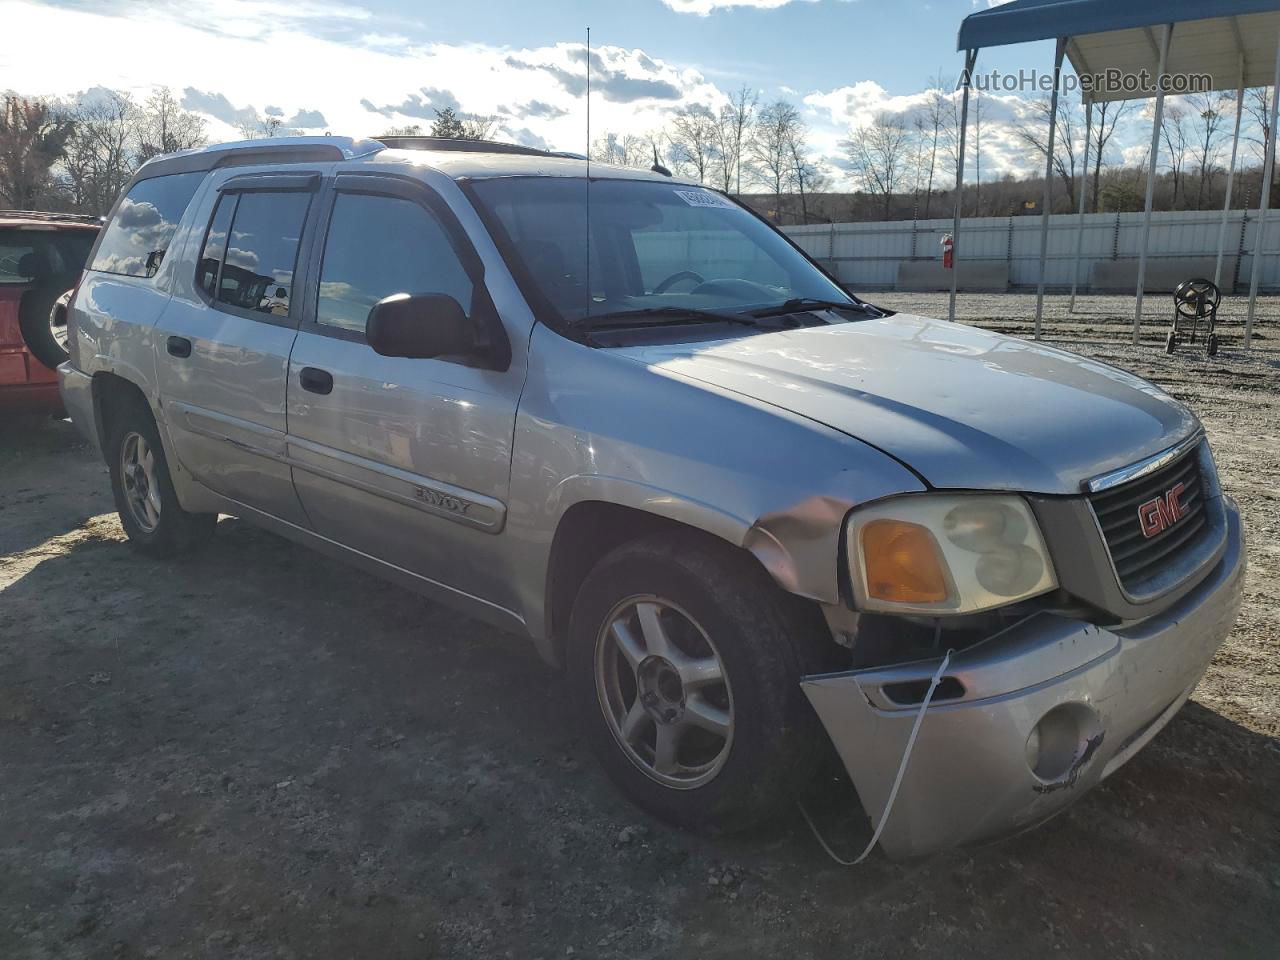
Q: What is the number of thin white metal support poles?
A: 6